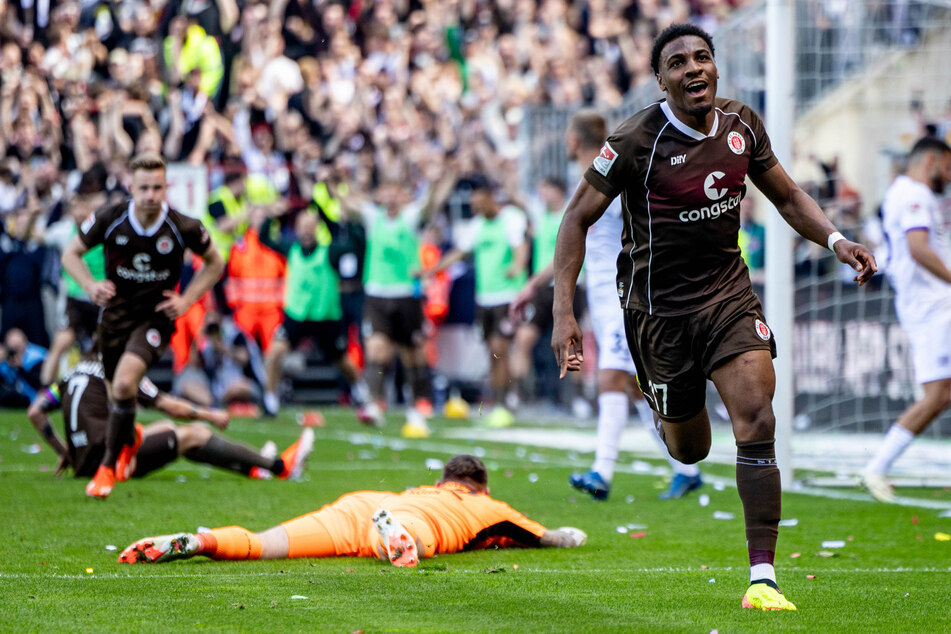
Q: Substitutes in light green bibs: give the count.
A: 5